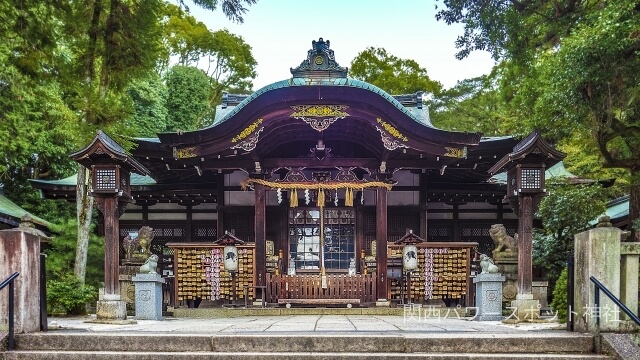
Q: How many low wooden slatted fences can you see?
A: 1